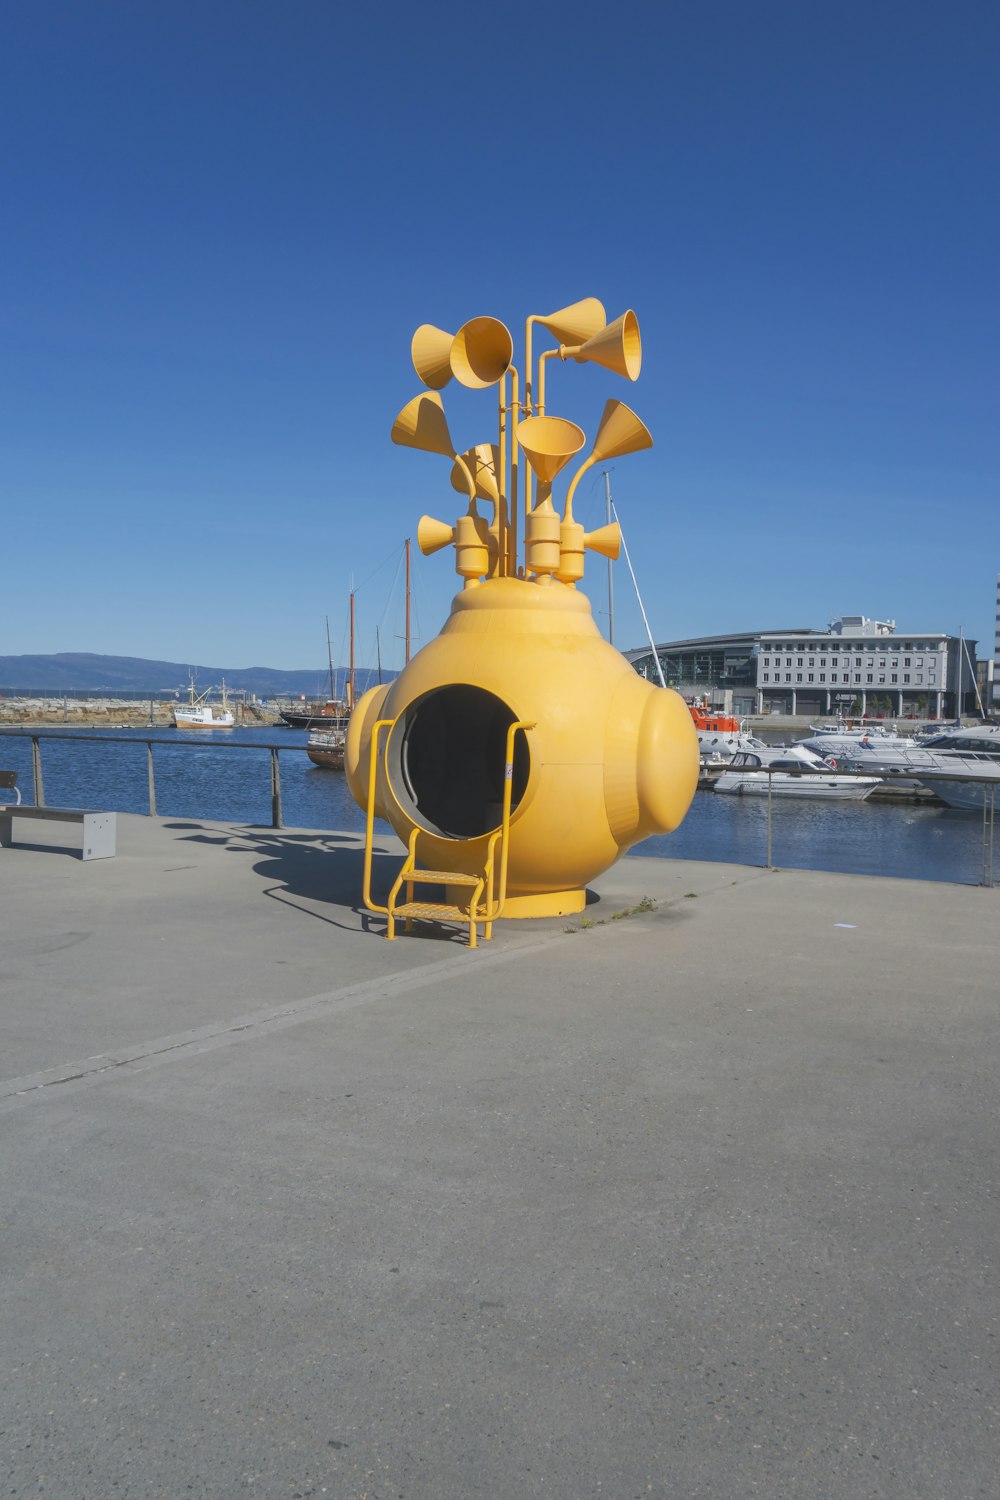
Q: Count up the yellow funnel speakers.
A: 10